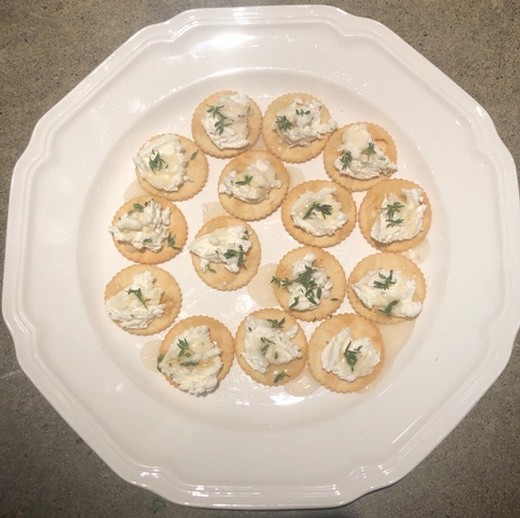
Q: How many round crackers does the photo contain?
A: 15